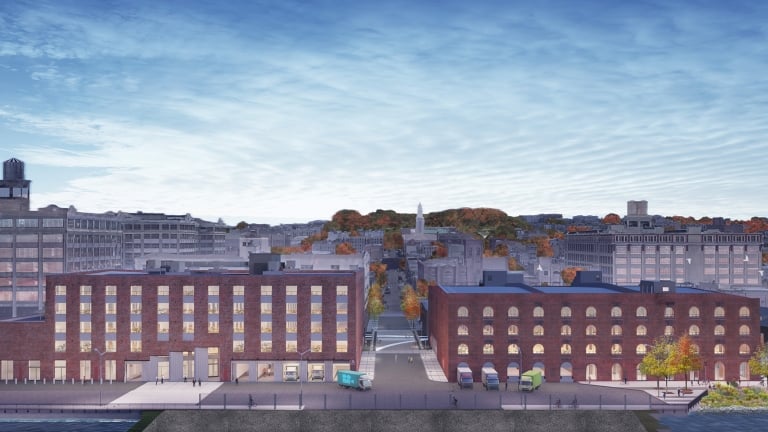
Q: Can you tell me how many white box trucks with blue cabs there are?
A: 2